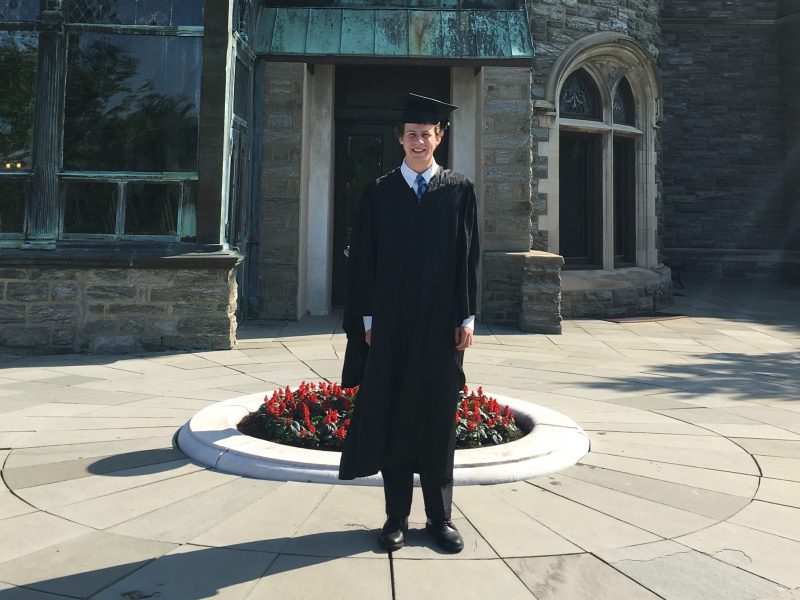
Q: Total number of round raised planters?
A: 1